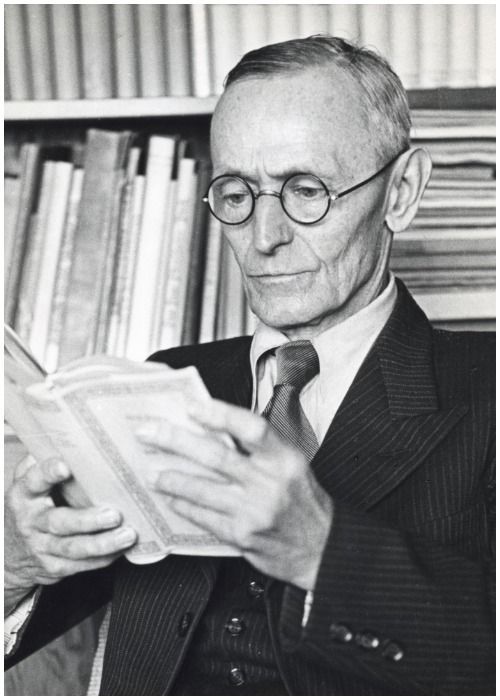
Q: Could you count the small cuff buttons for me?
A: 3